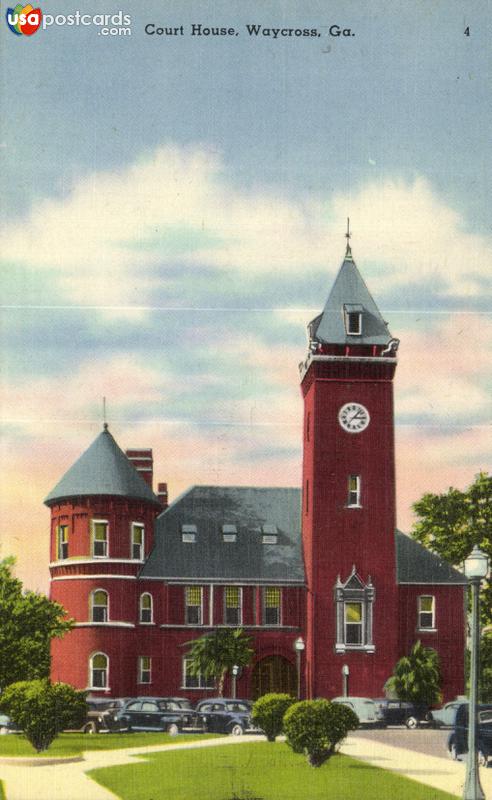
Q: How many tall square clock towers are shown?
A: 1